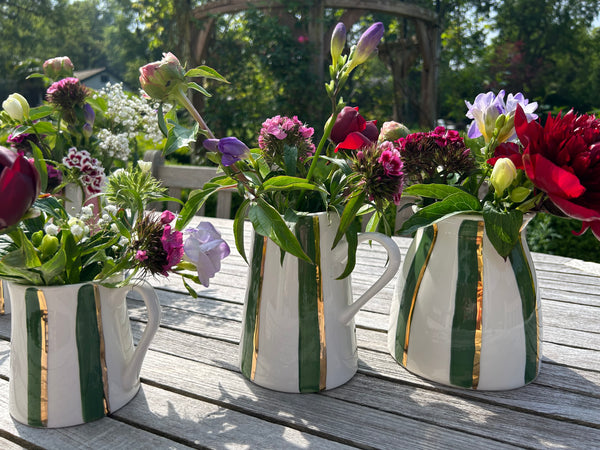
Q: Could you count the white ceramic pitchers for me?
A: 3